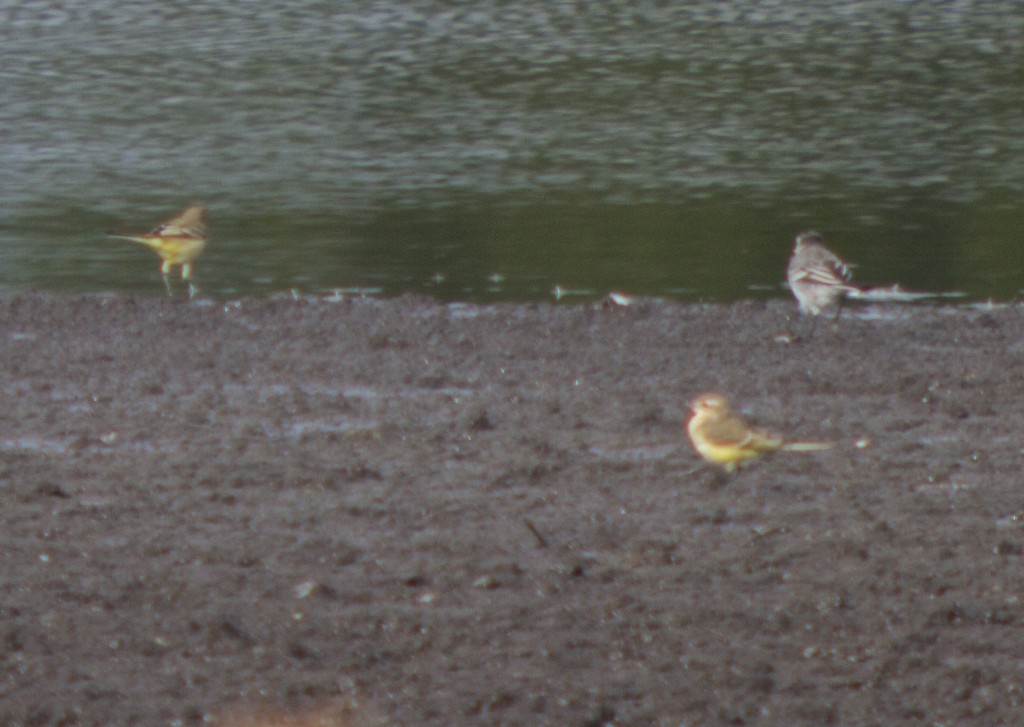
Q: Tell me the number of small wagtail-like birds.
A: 3